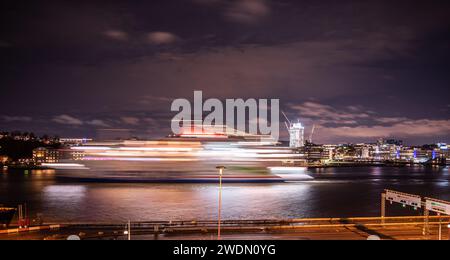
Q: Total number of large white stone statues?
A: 0